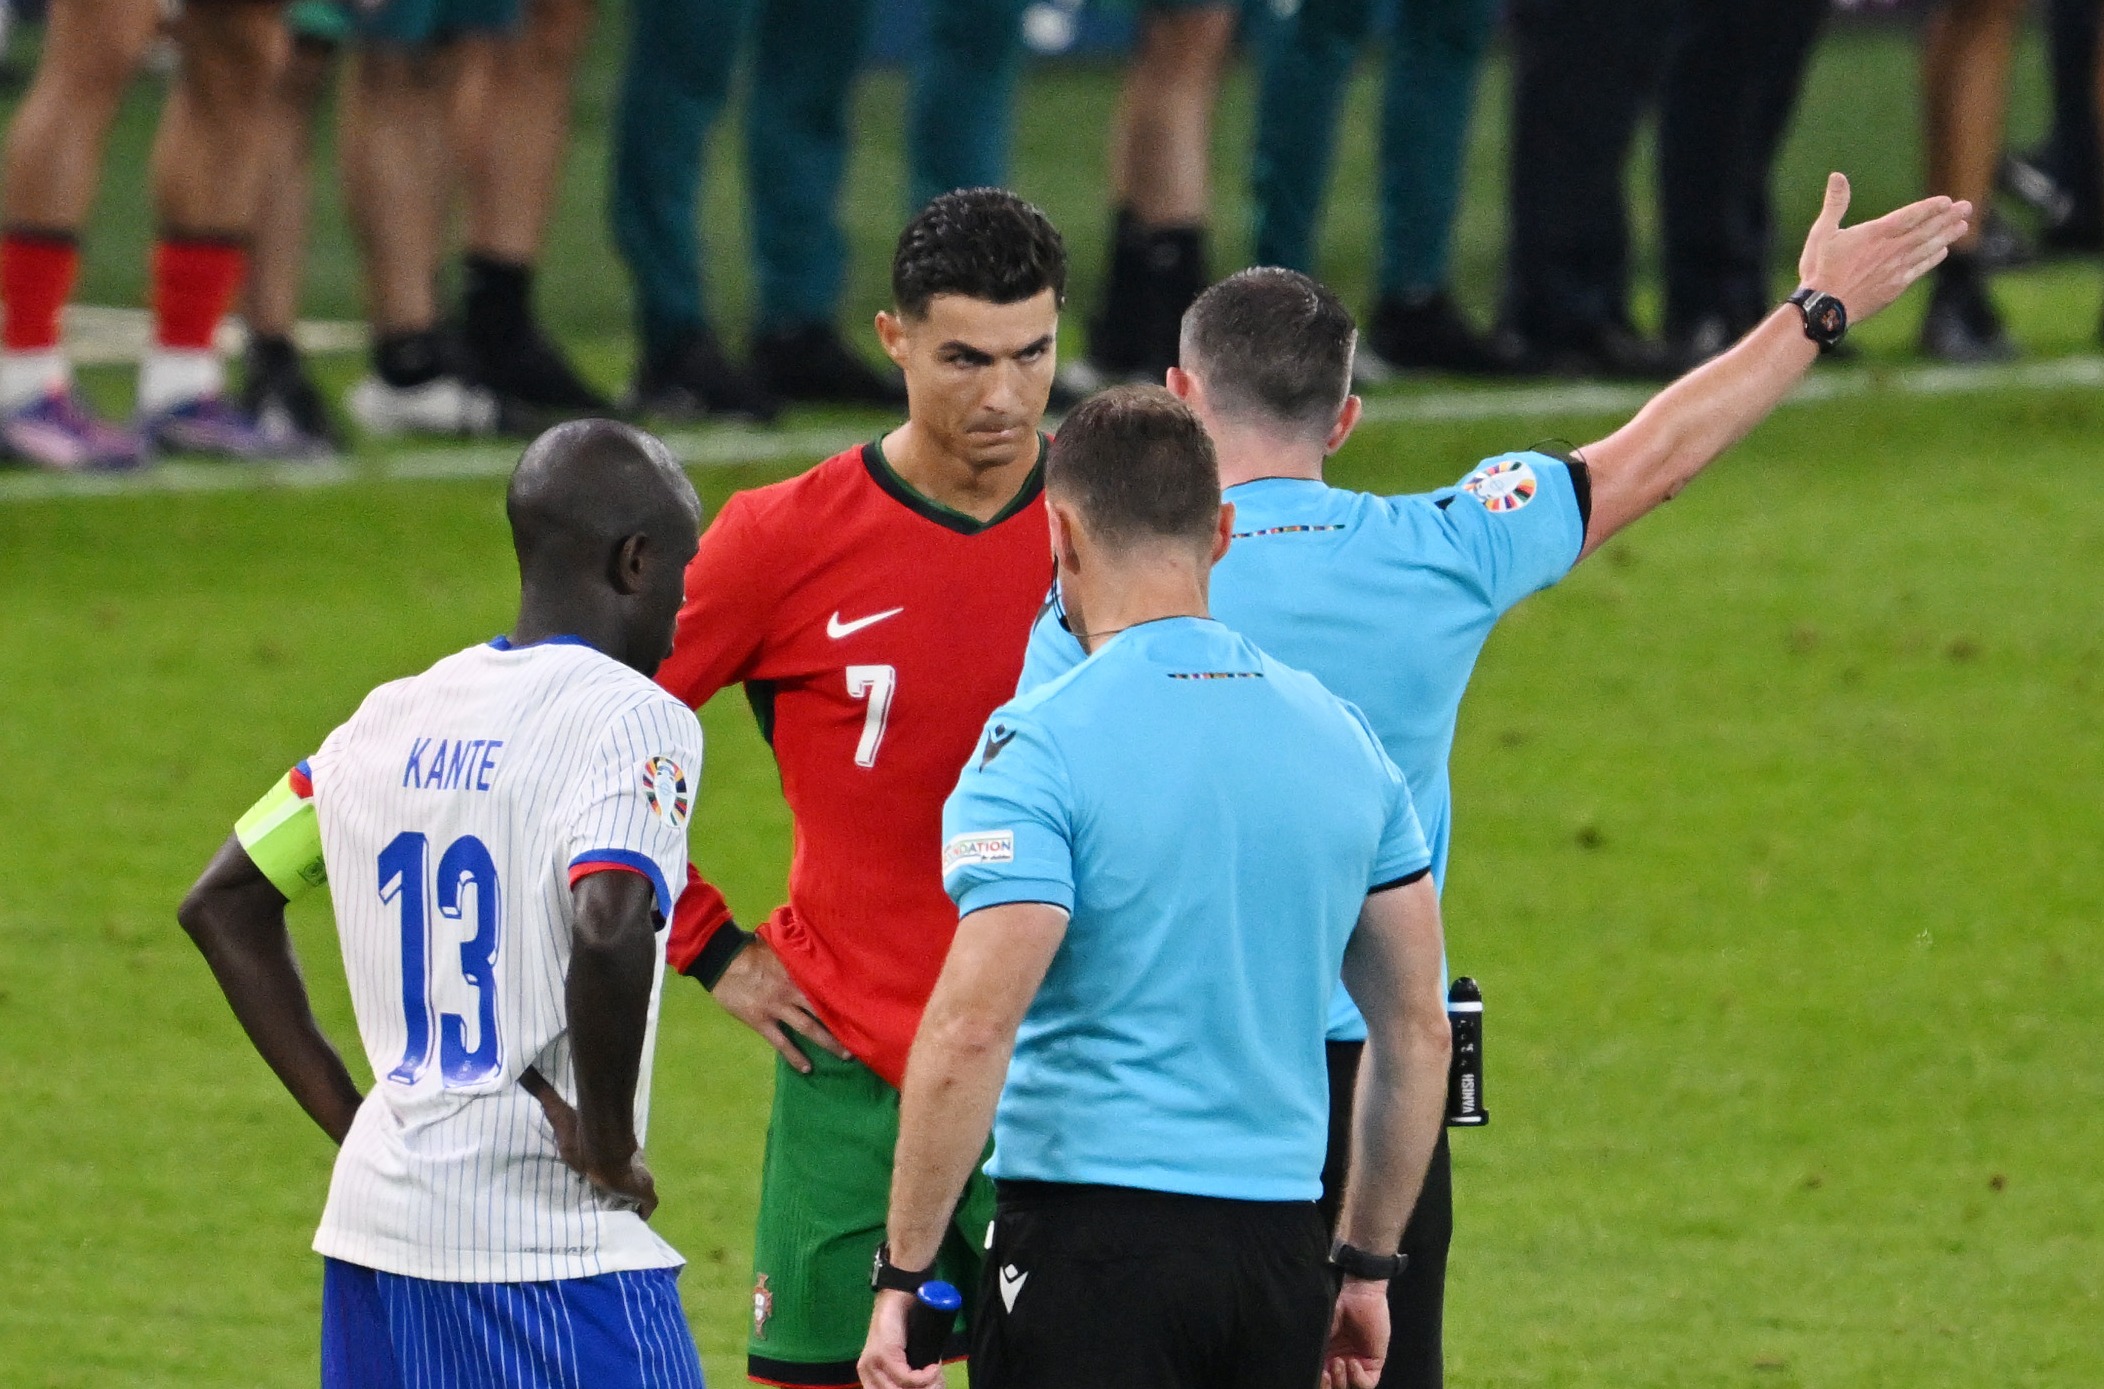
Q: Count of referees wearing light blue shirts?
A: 2